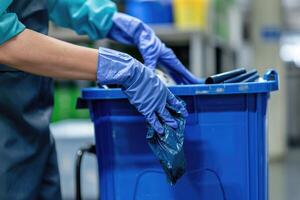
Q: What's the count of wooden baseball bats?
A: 0